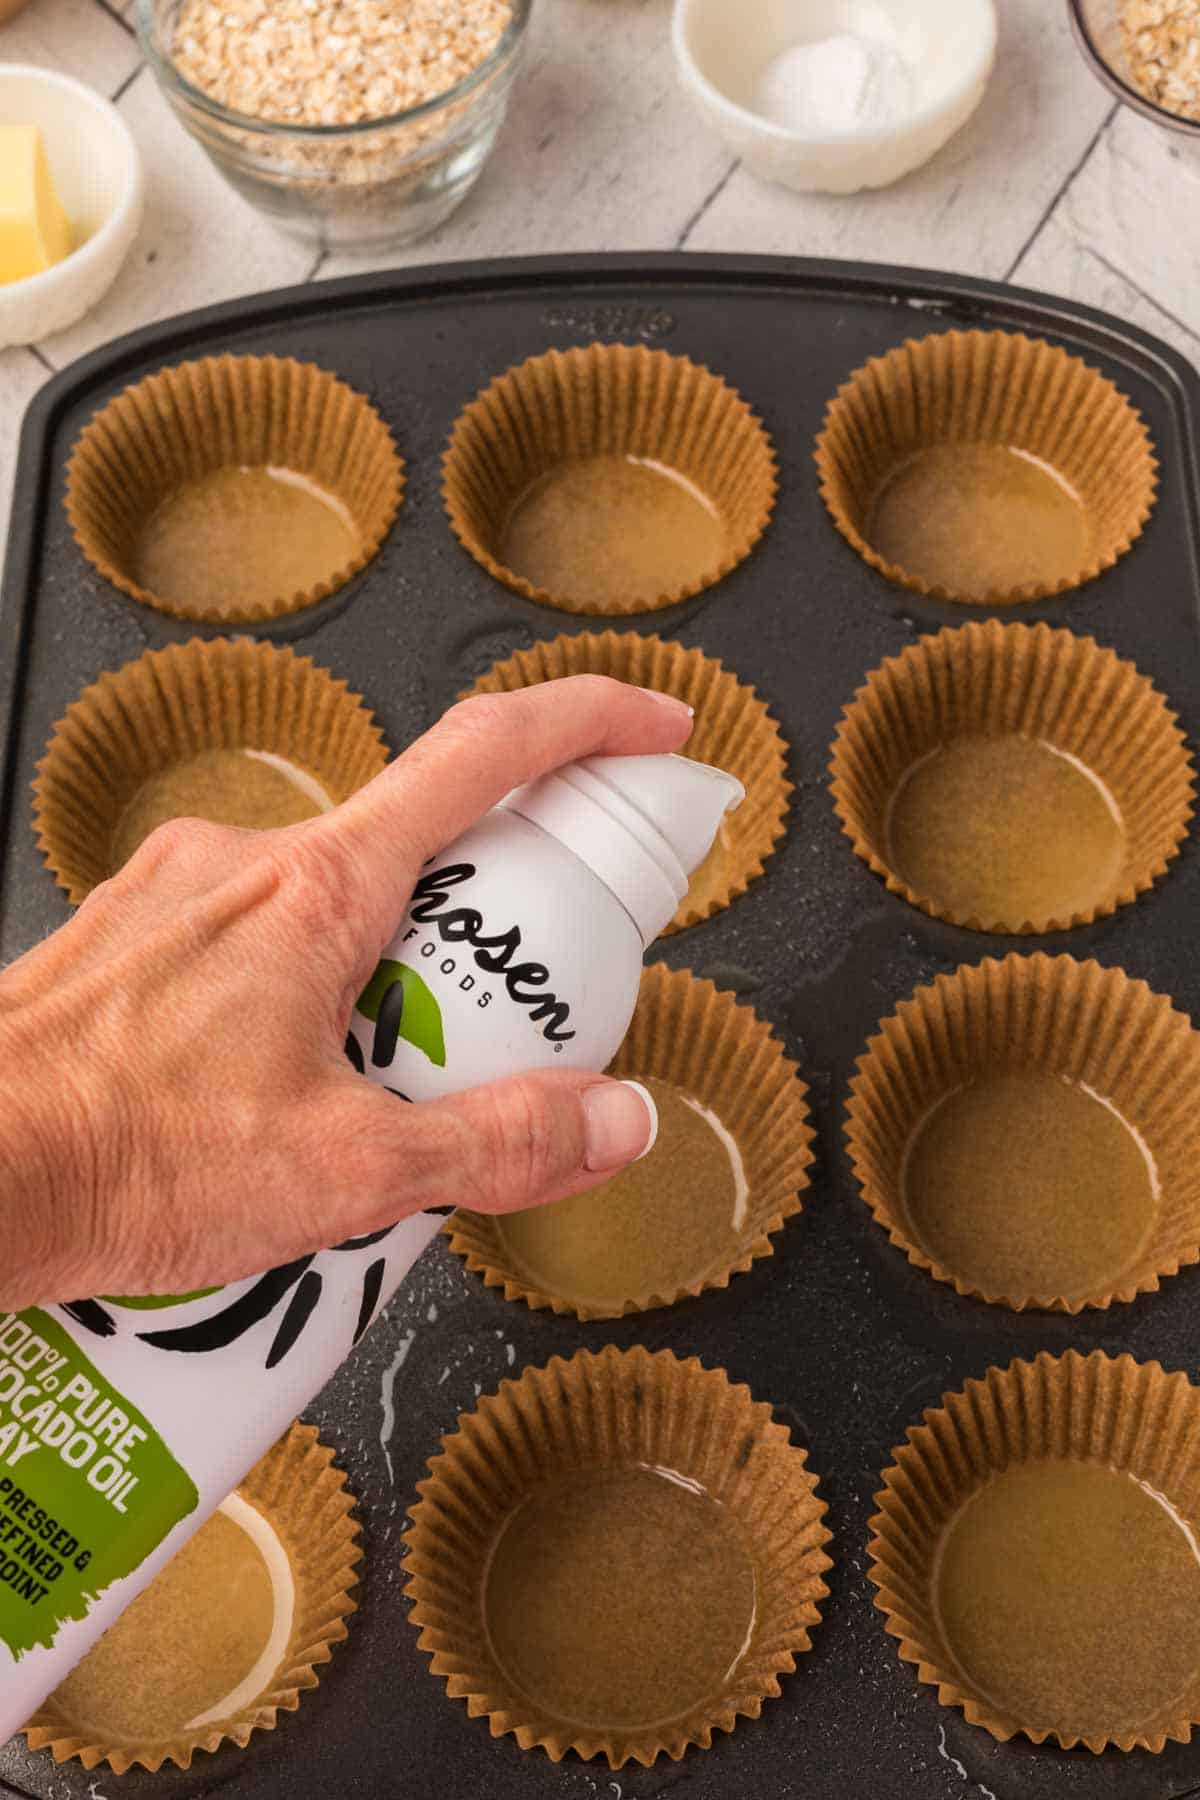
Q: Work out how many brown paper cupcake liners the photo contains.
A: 11